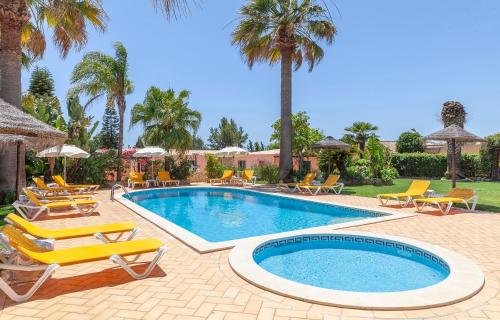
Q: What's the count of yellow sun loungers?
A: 14